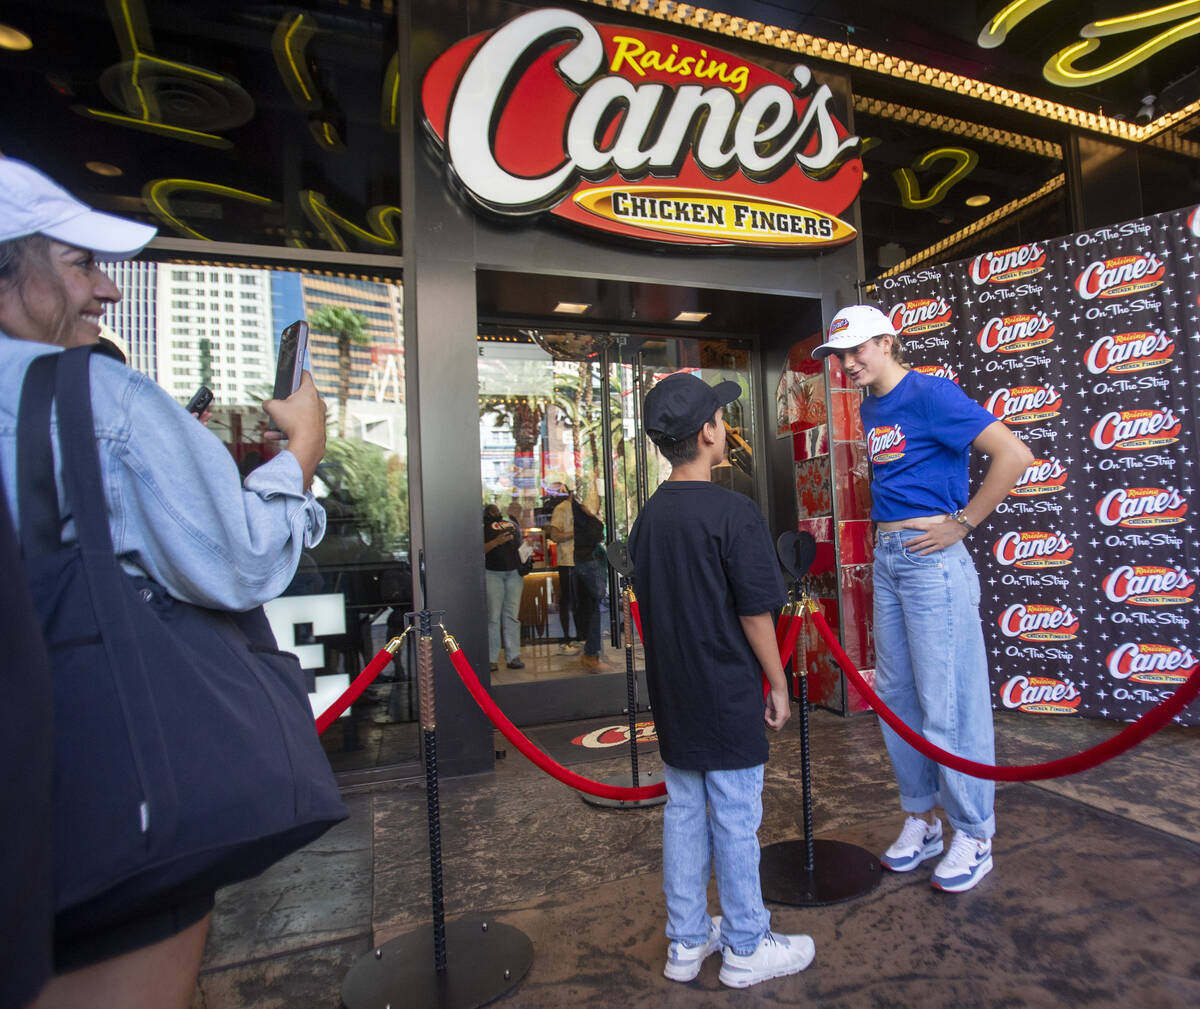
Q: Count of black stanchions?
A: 3